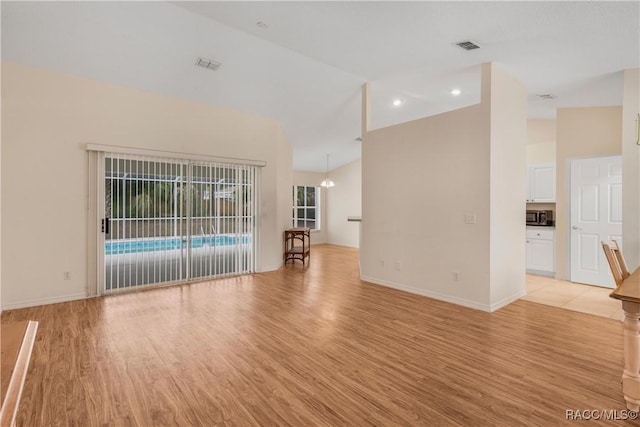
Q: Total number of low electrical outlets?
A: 4